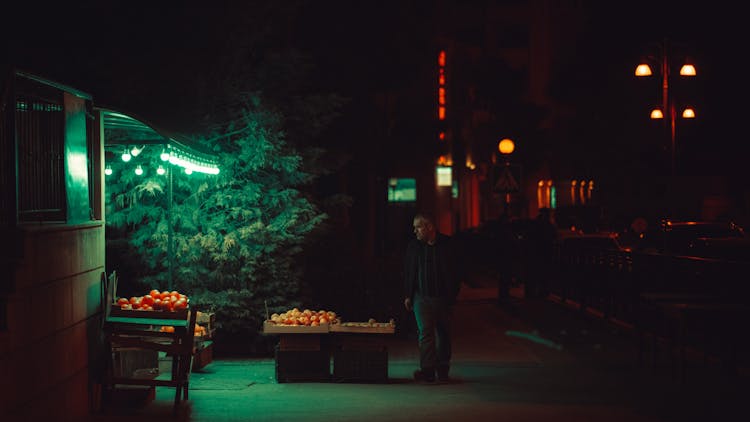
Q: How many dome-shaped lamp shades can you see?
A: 4